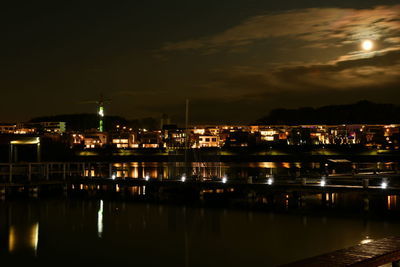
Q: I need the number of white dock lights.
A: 7